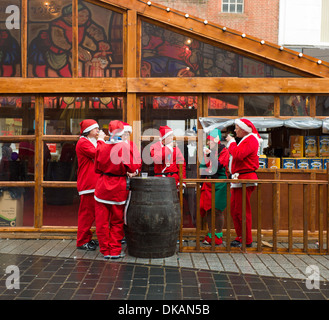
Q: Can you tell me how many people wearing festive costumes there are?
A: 6